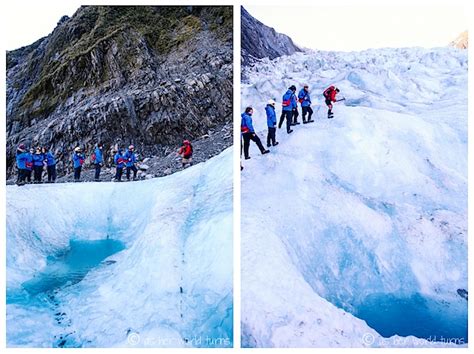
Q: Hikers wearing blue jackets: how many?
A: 13